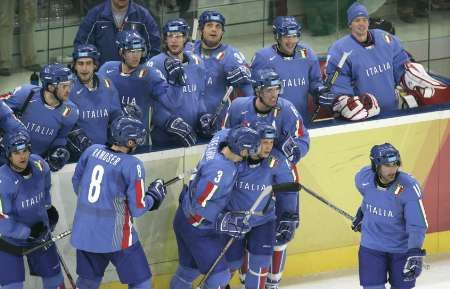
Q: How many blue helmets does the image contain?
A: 12